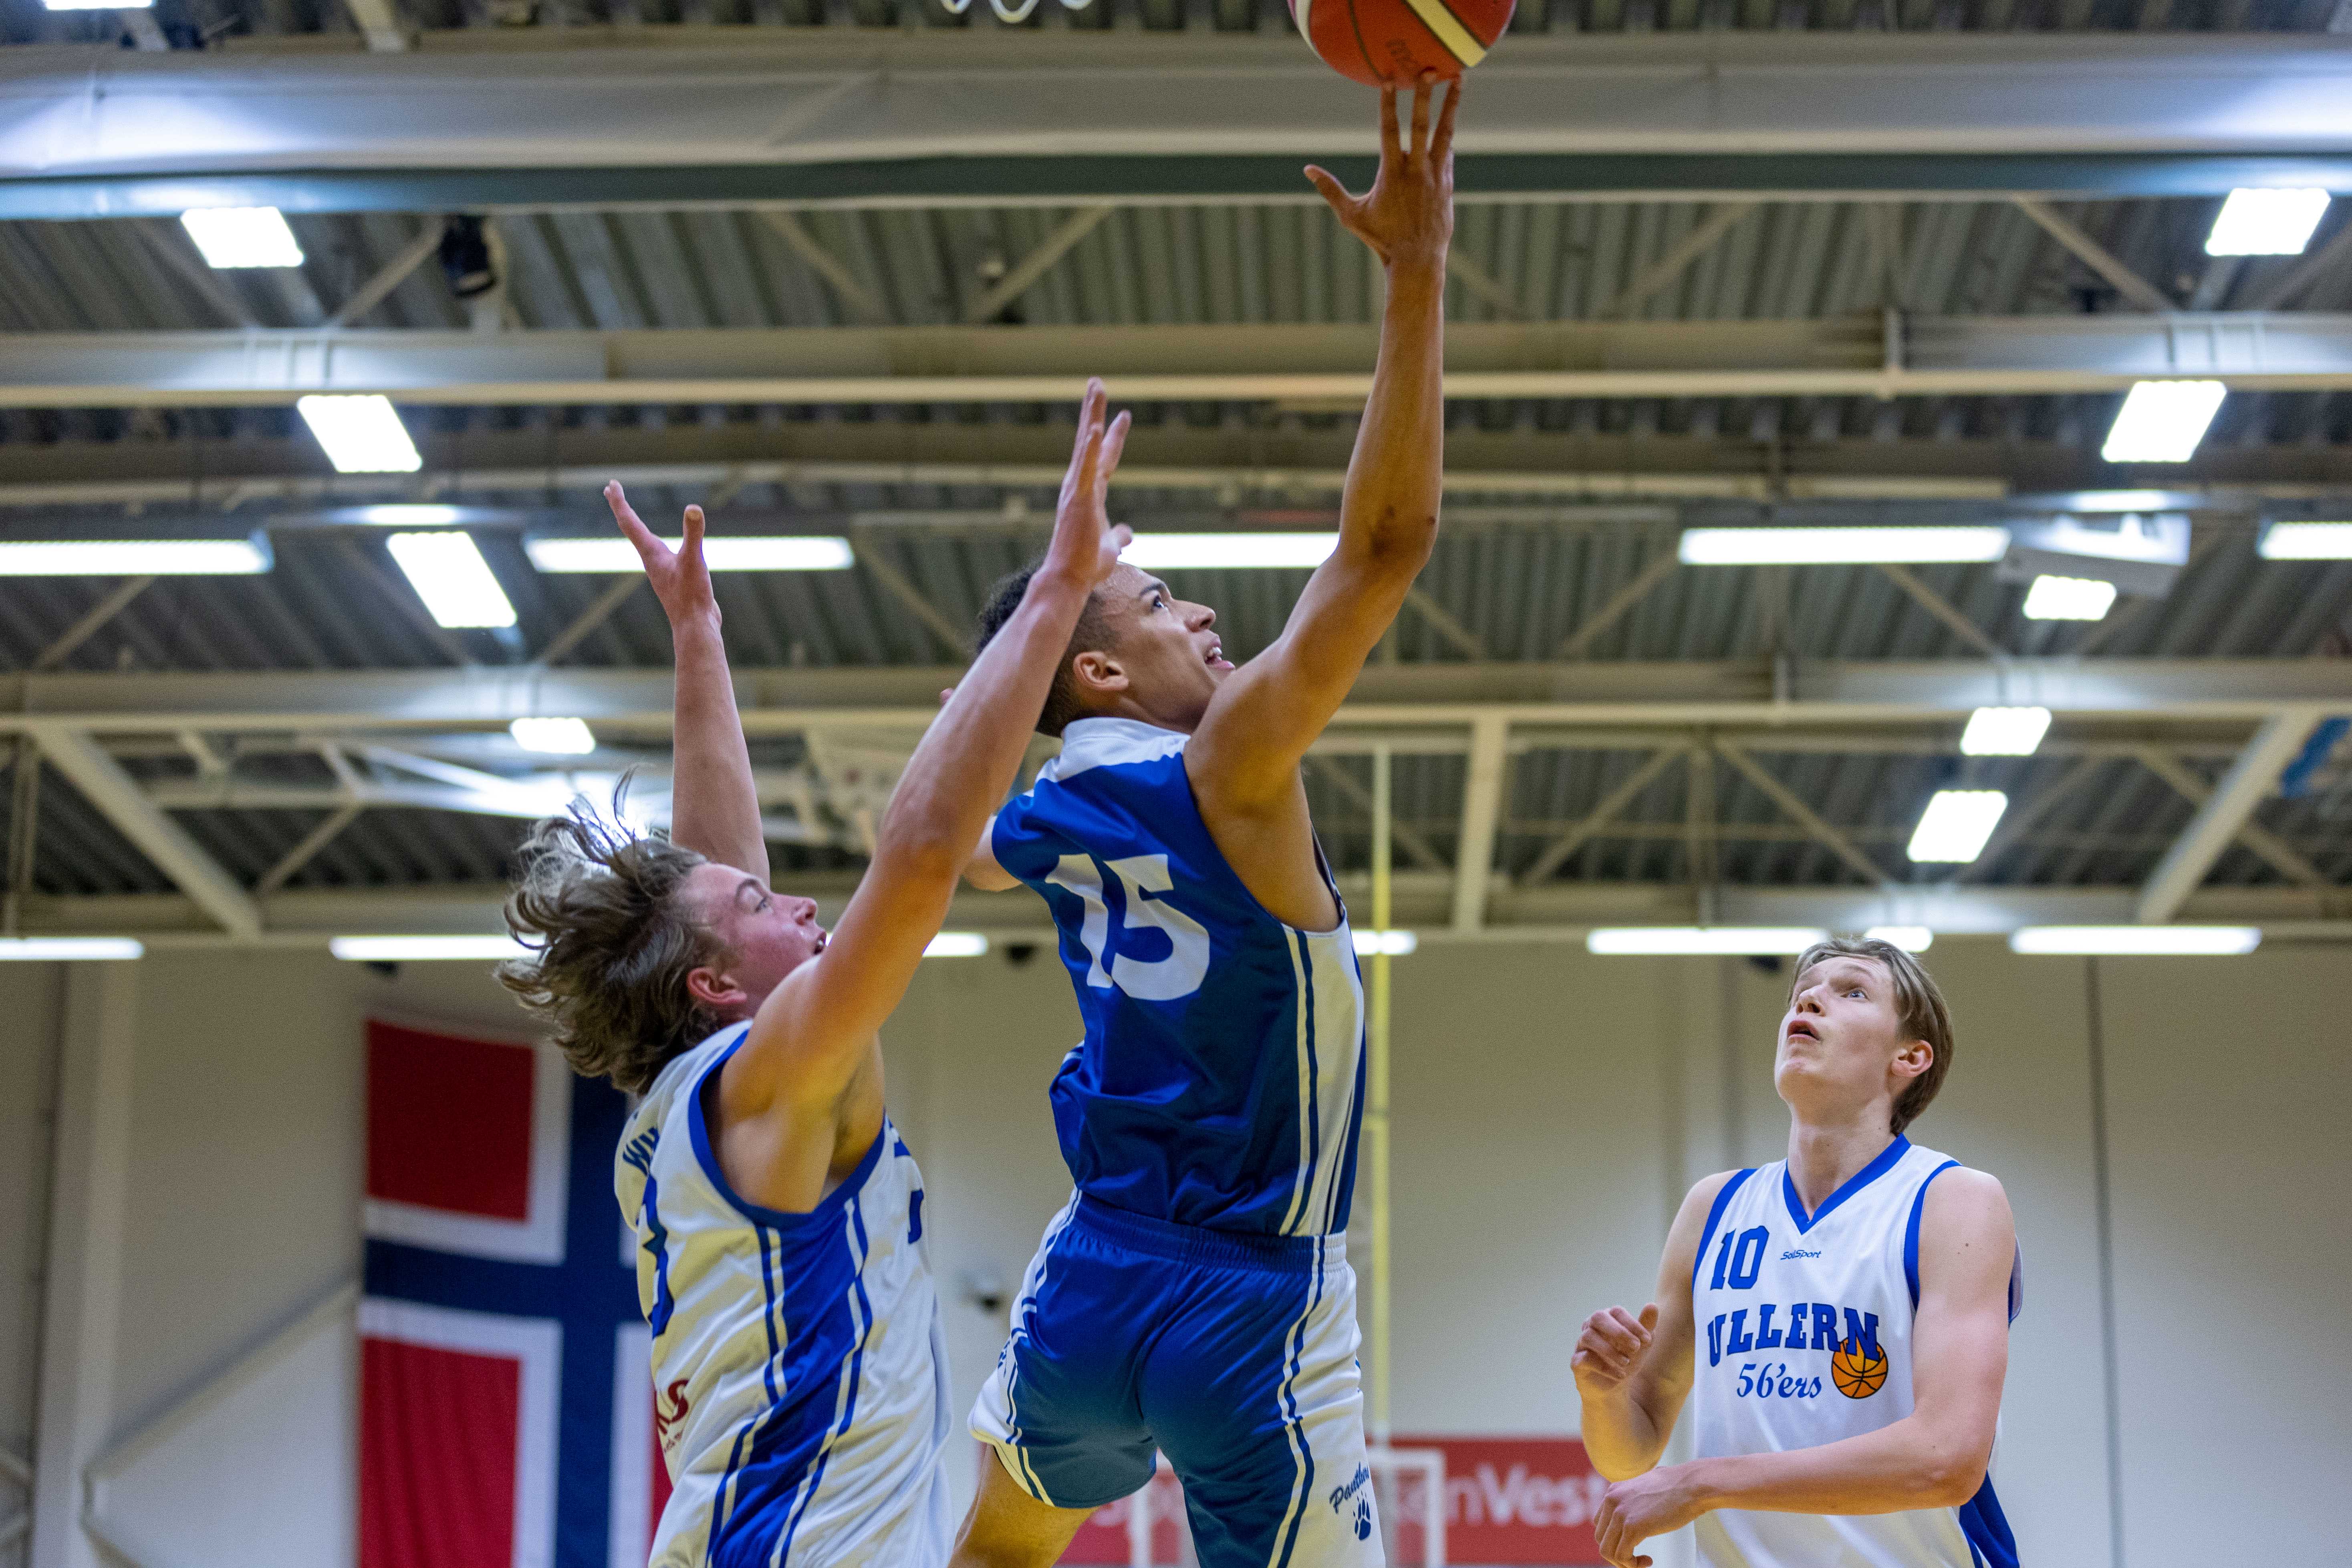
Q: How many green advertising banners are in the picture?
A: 0